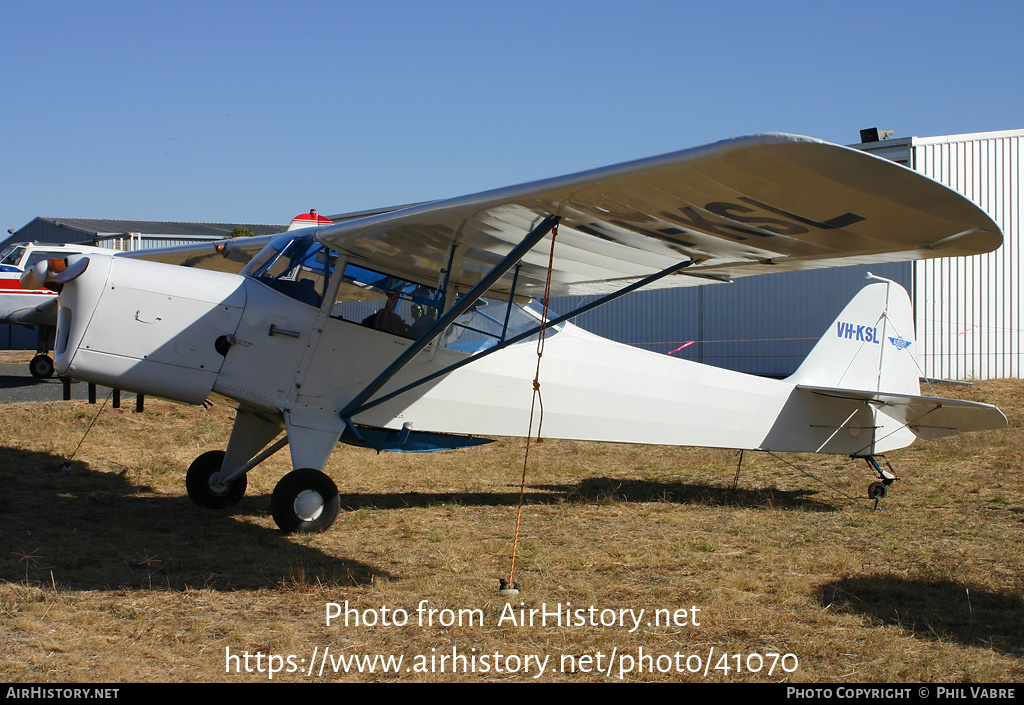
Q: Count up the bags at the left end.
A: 0